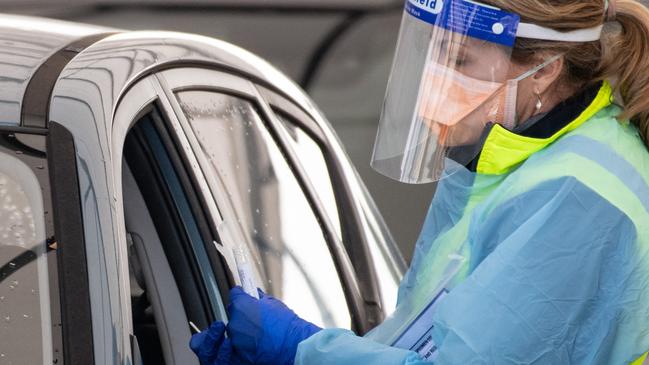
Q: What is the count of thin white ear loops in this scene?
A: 1